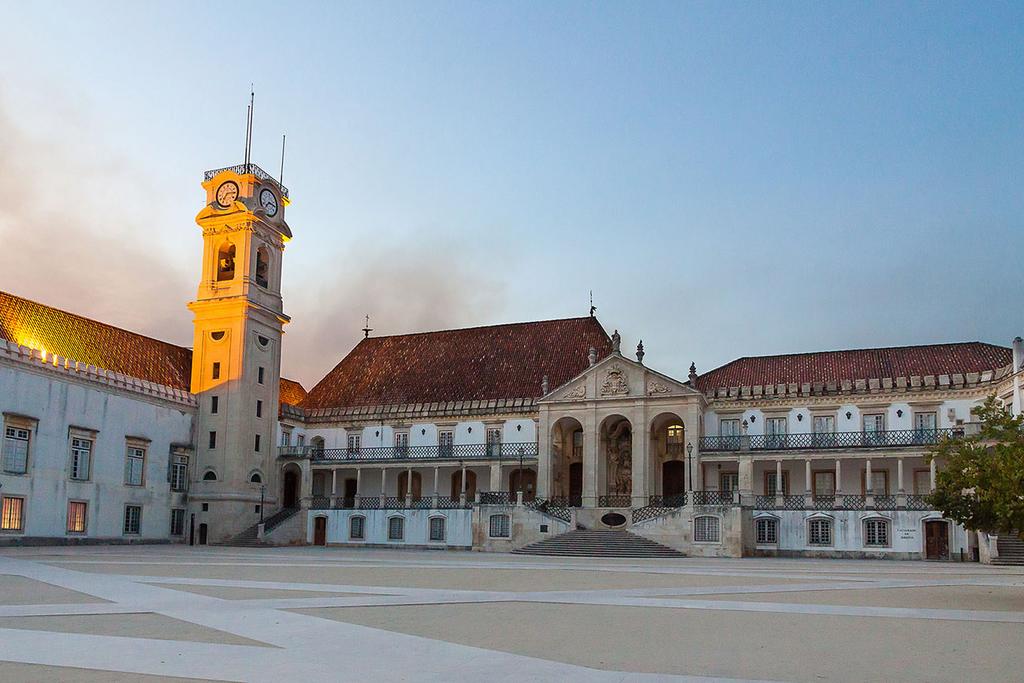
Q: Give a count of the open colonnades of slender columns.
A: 2